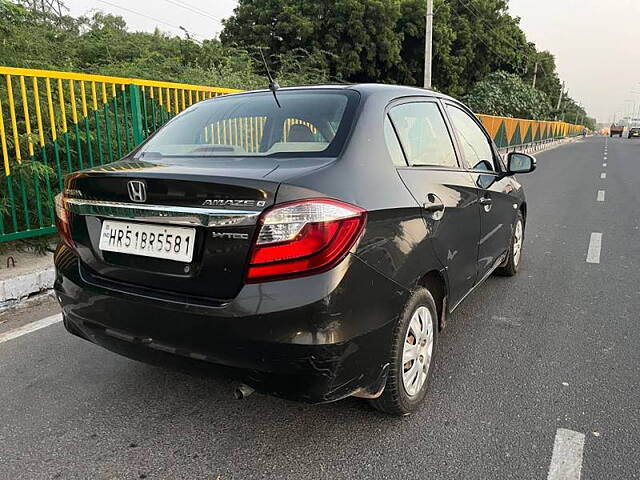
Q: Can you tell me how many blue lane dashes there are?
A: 0